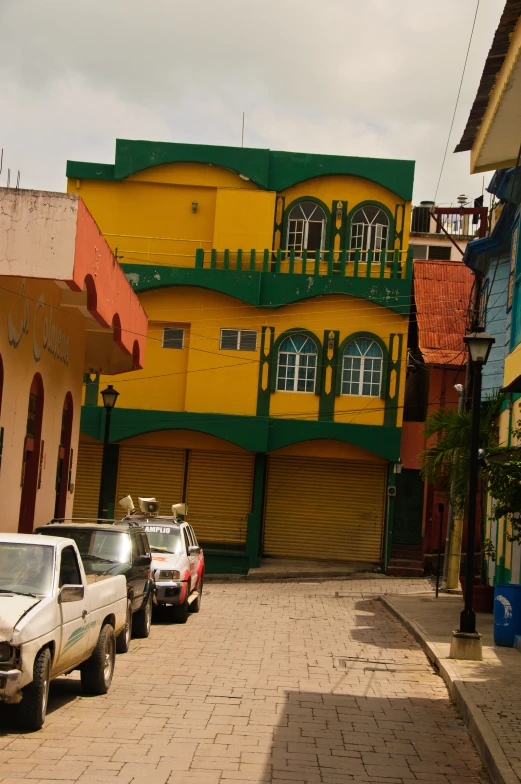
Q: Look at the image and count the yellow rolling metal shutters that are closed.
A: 4